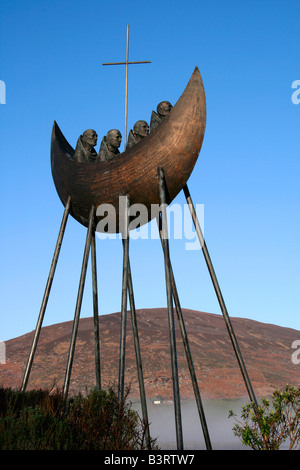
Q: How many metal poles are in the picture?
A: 8